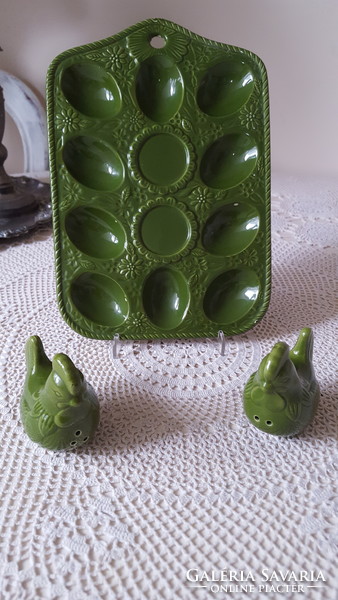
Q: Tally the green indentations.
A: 12